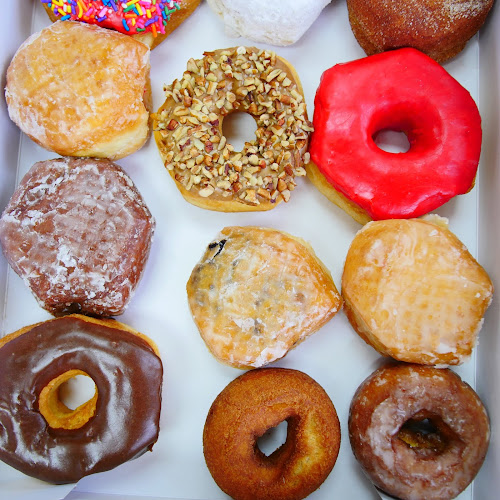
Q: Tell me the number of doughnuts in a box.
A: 12